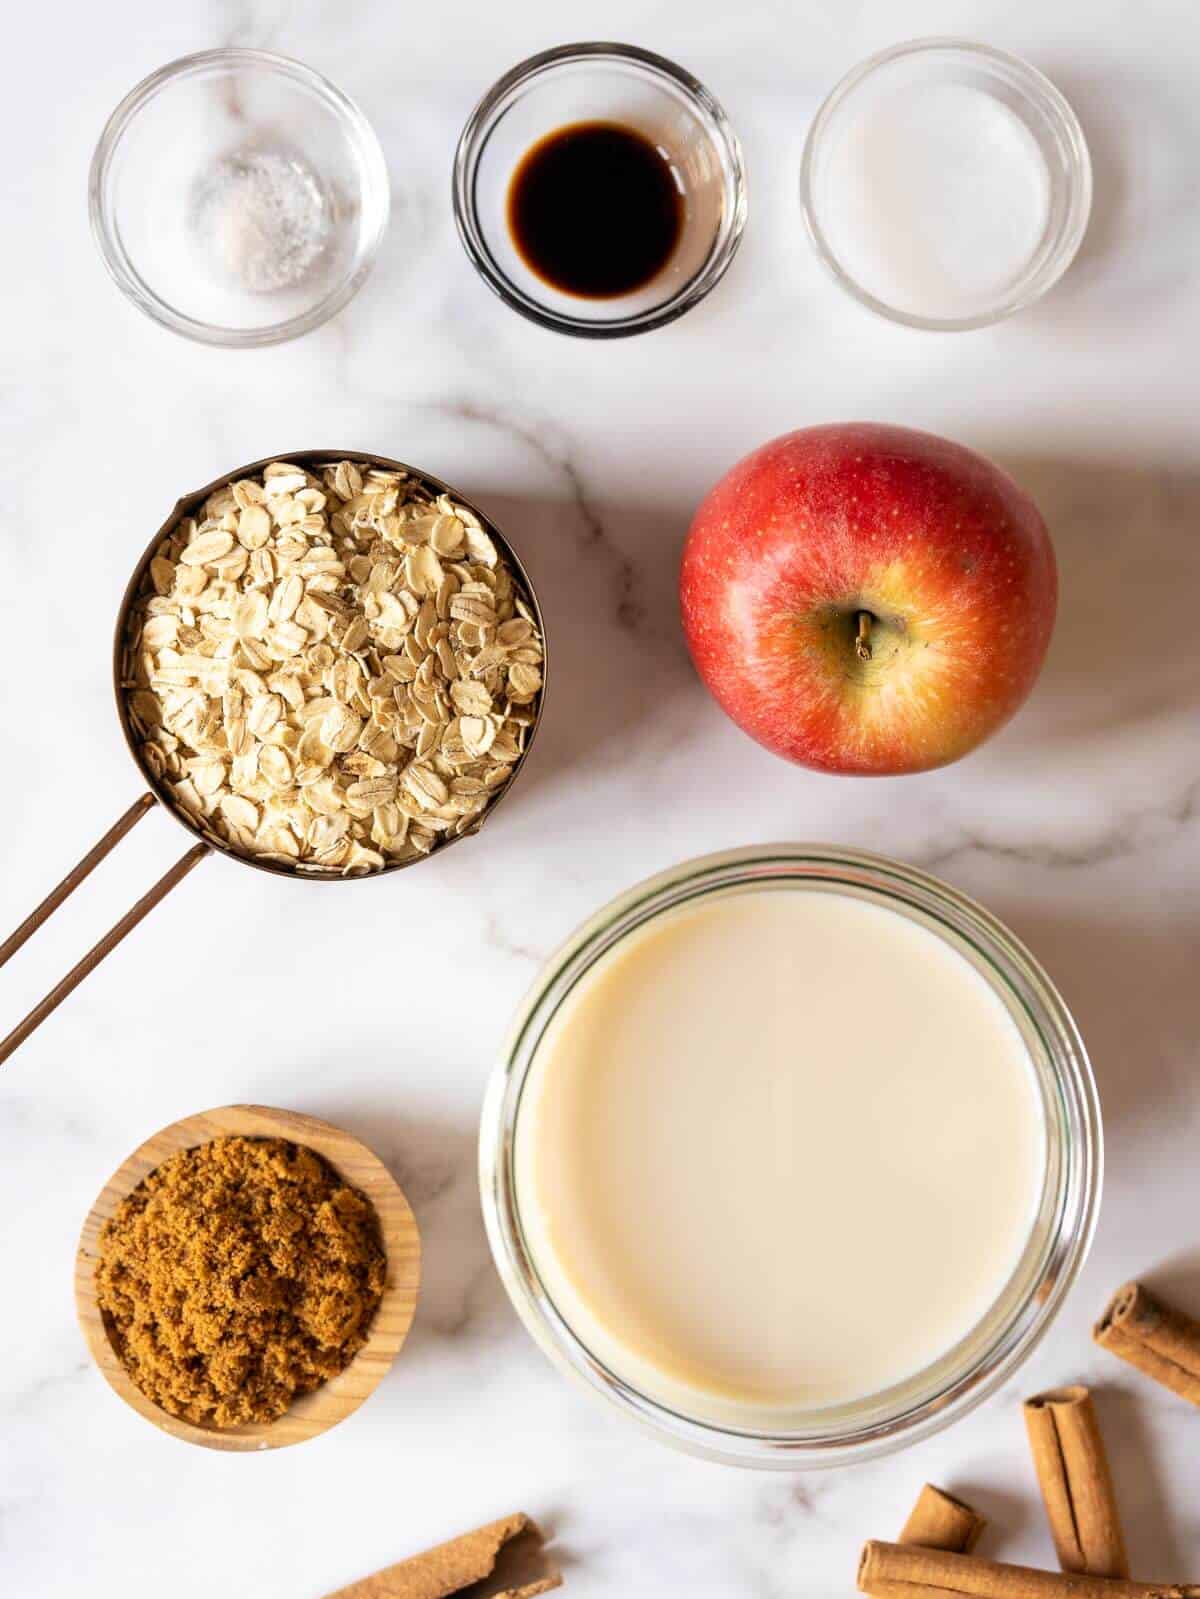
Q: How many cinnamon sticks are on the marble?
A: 5